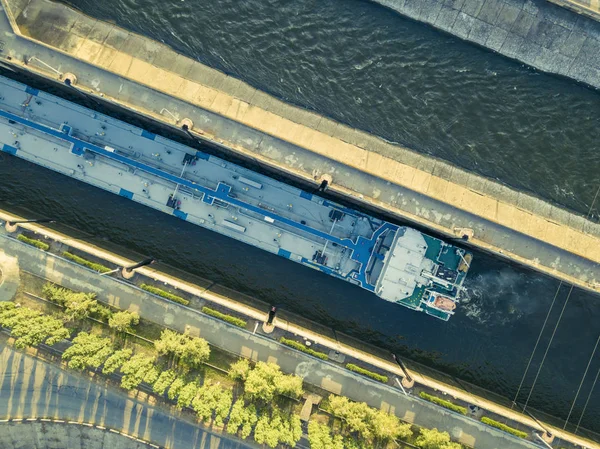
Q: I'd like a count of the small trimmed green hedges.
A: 8